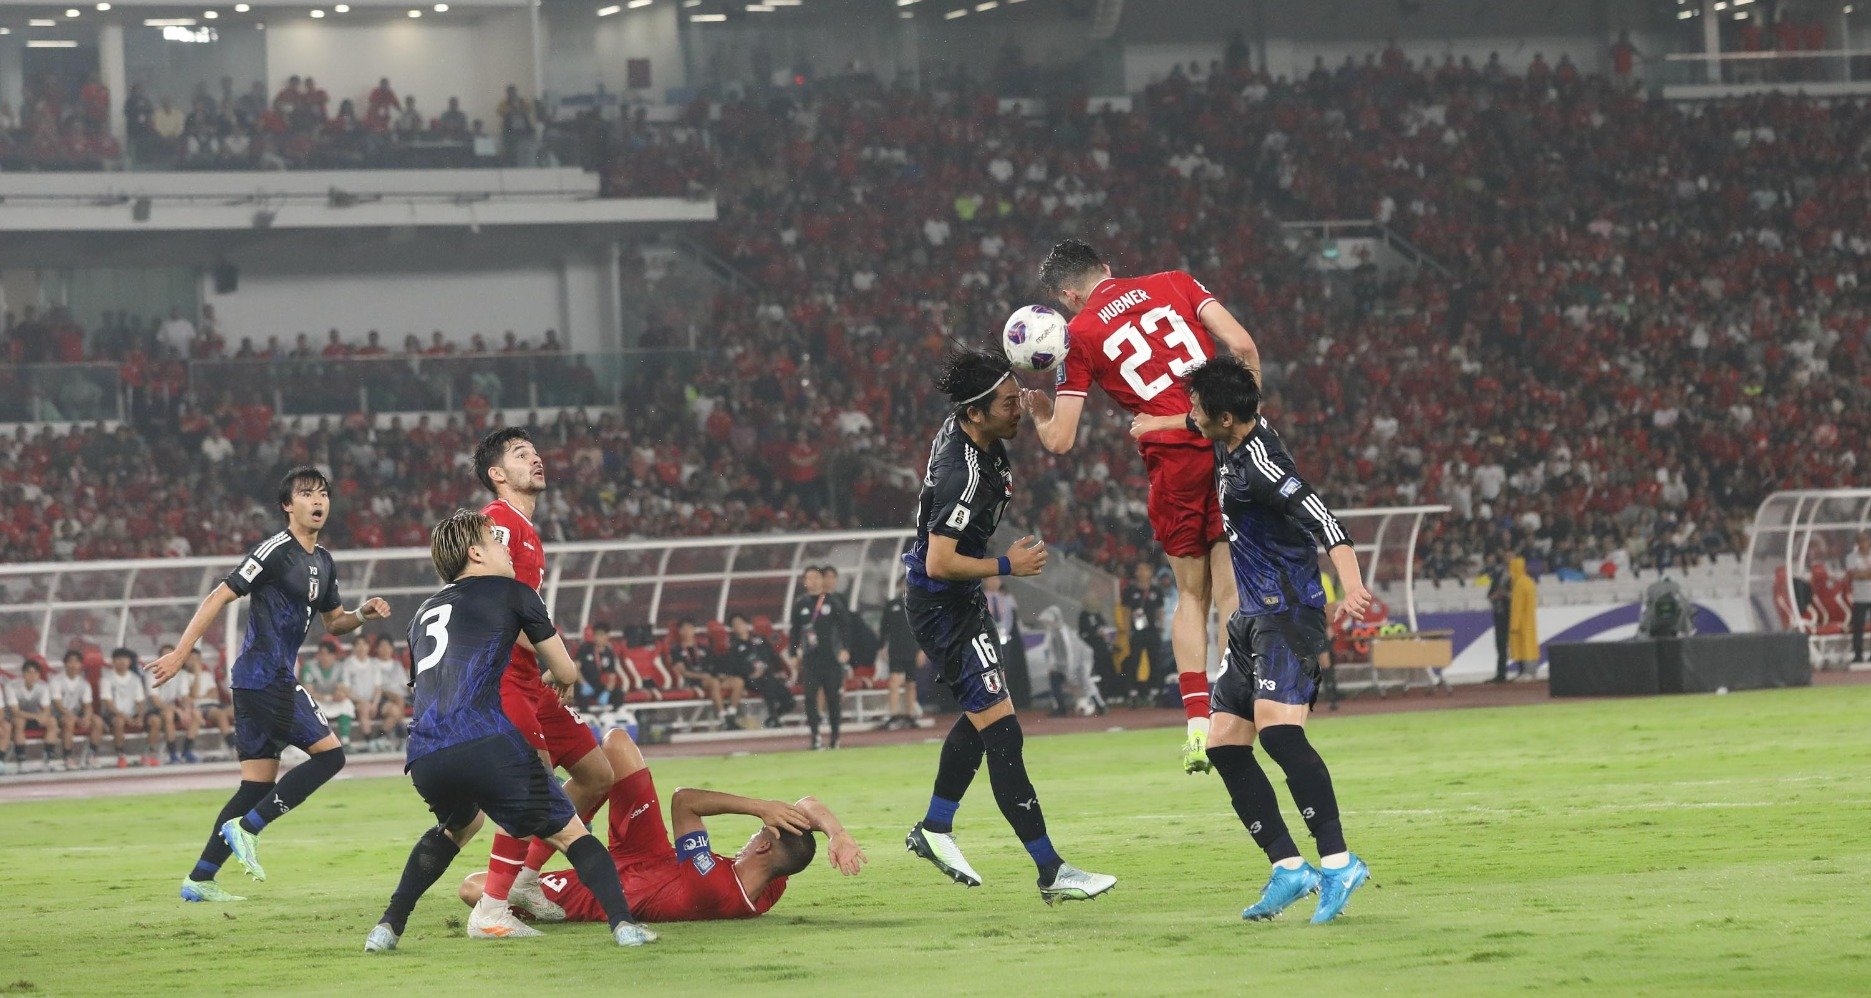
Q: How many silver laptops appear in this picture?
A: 0